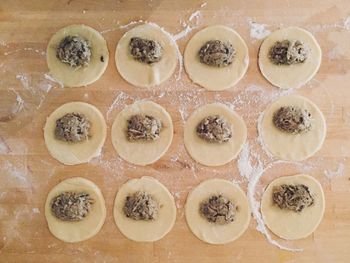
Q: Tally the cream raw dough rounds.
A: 12